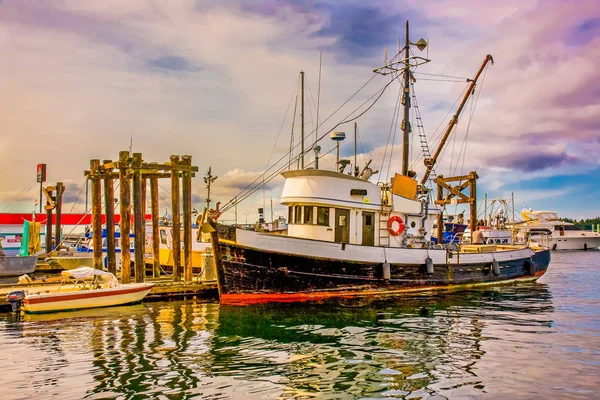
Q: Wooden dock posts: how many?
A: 12